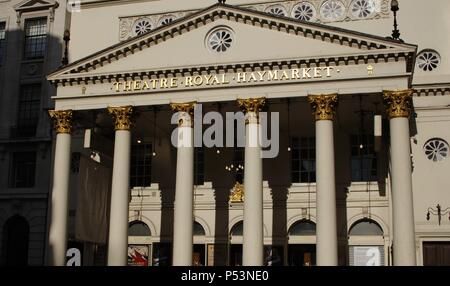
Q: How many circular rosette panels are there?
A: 9